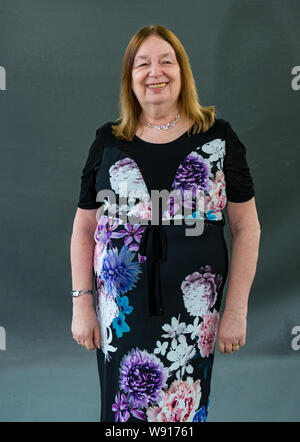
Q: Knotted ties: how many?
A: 1